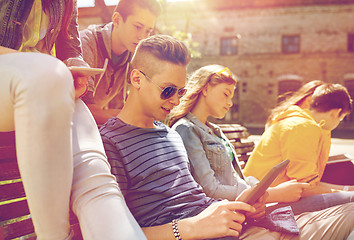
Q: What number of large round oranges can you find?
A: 0